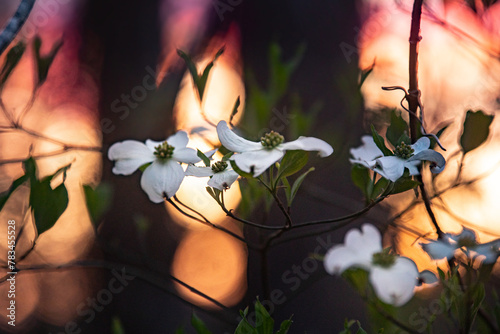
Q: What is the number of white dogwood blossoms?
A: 6